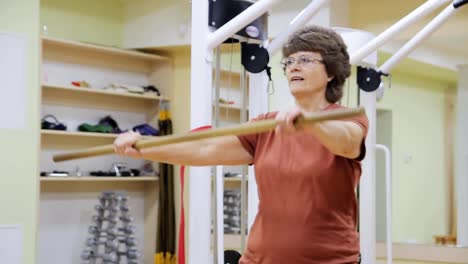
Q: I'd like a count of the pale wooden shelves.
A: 4